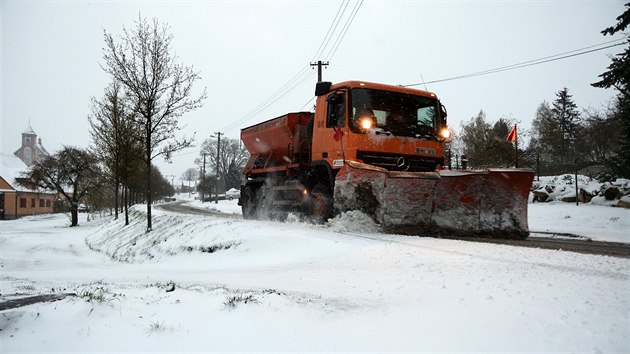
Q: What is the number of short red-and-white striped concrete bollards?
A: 0